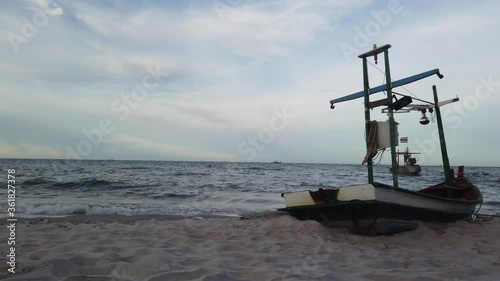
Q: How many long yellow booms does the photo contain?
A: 0